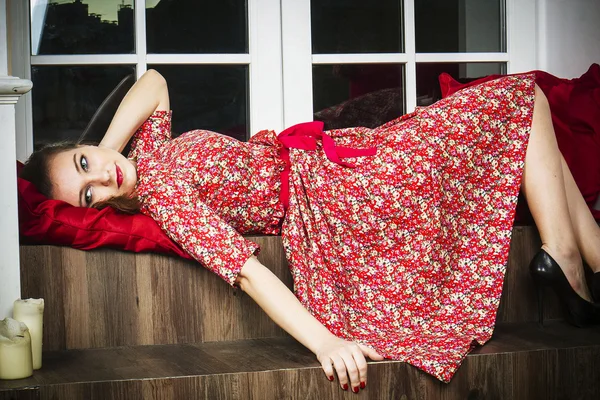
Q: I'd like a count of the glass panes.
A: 8